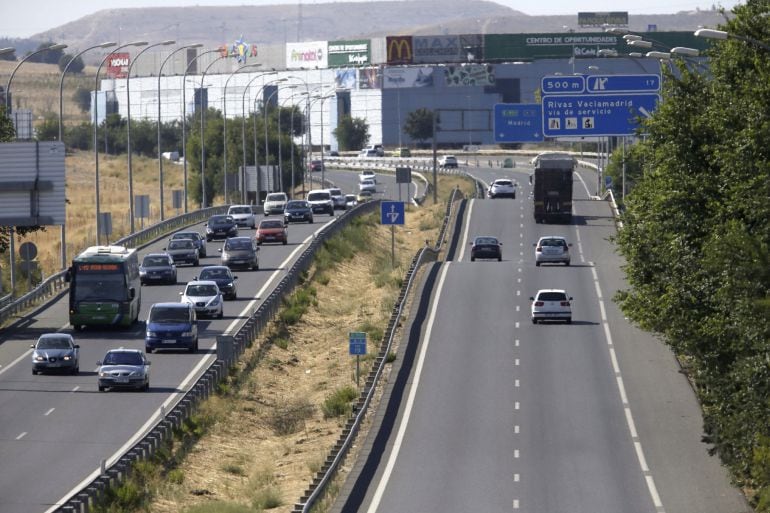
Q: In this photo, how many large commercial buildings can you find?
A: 1